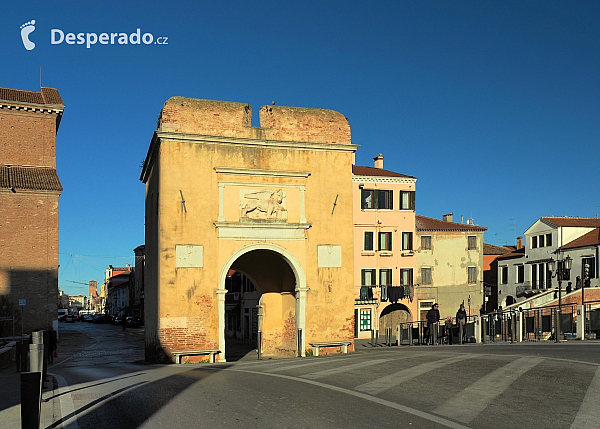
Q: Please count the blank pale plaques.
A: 2